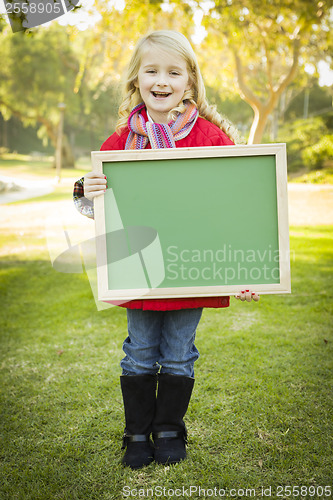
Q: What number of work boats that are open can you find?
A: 0